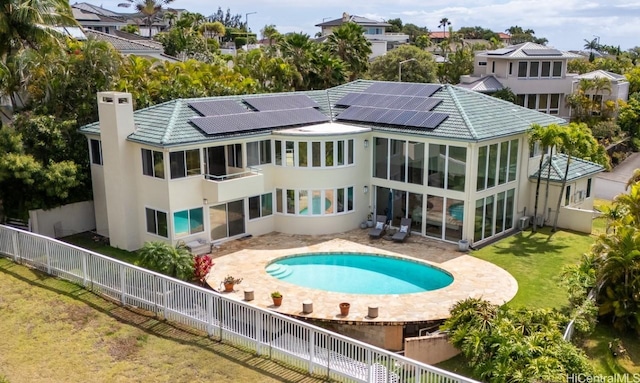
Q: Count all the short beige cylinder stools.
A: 3